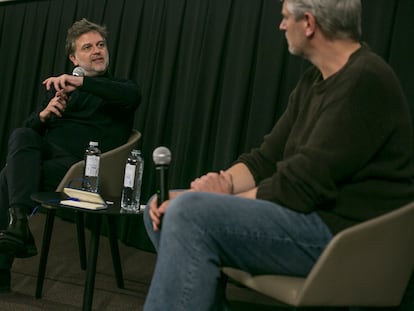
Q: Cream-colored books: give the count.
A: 1